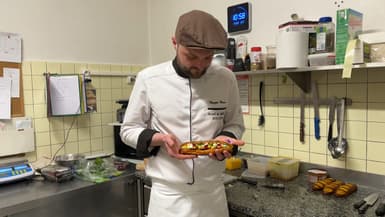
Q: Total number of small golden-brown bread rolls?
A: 3